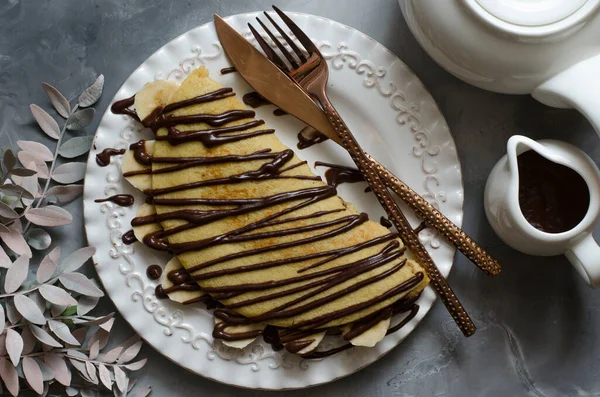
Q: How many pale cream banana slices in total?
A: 7